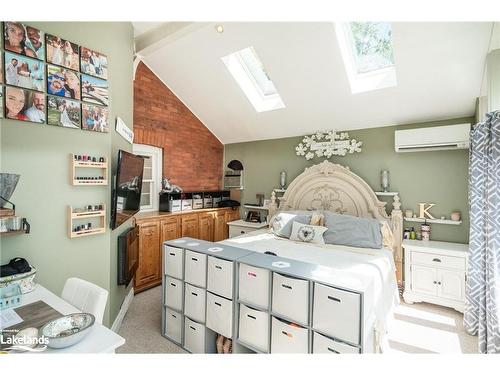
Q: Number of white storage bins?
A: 14